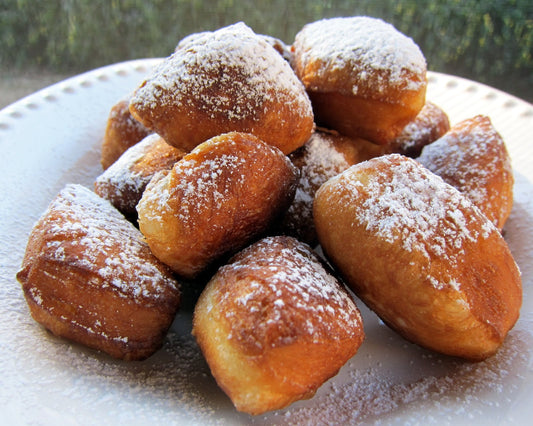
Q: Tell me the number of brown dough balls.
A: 12